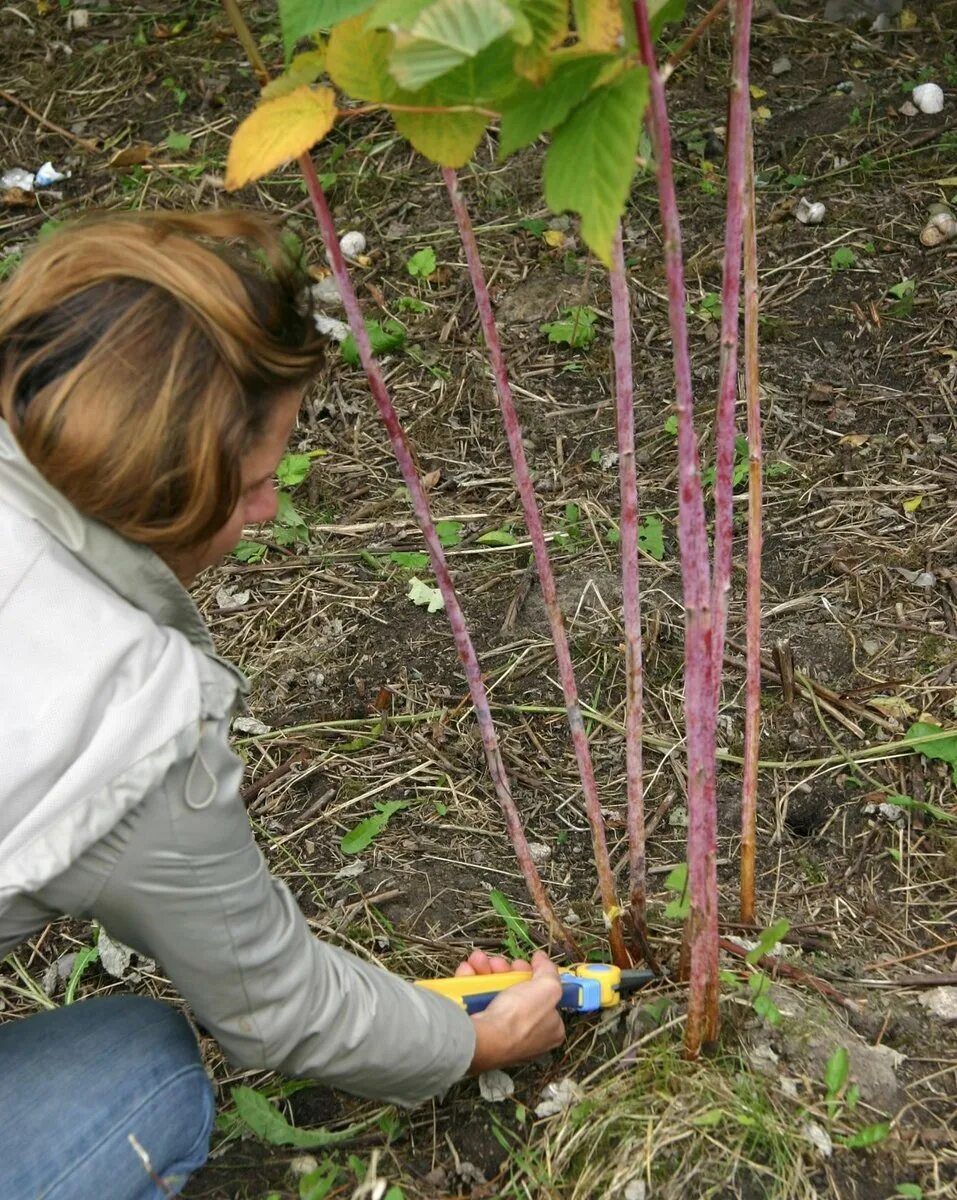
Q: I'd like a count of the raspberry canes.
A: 6